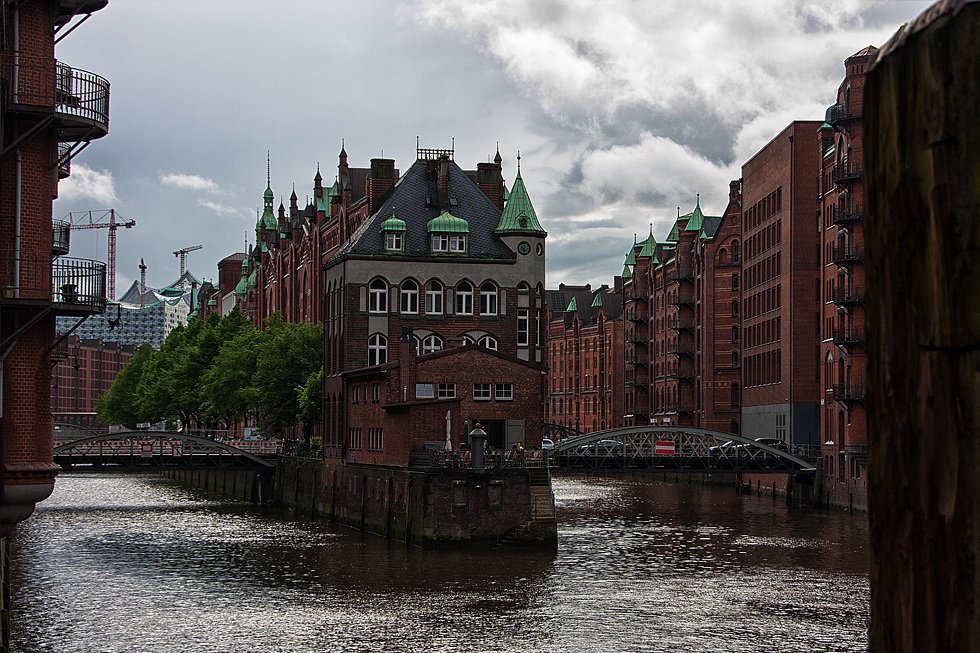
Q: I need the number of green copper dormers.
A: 2